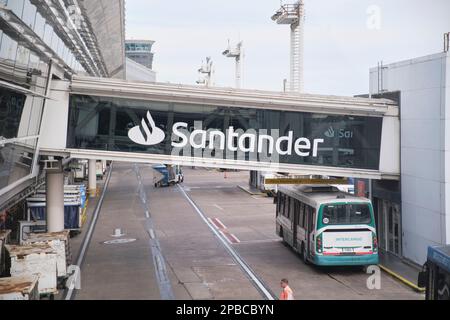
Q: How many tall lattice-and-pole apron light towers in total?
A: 3